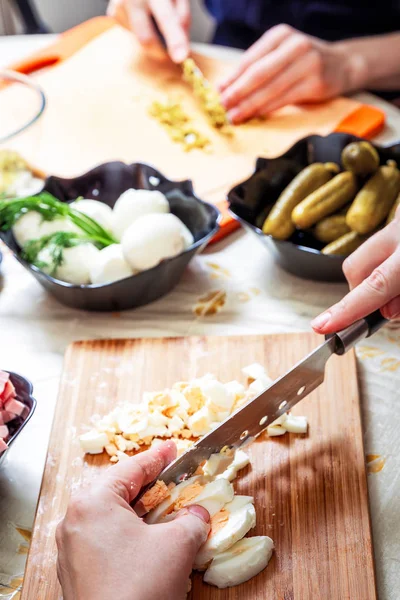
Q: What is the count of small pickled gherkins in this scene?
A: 7